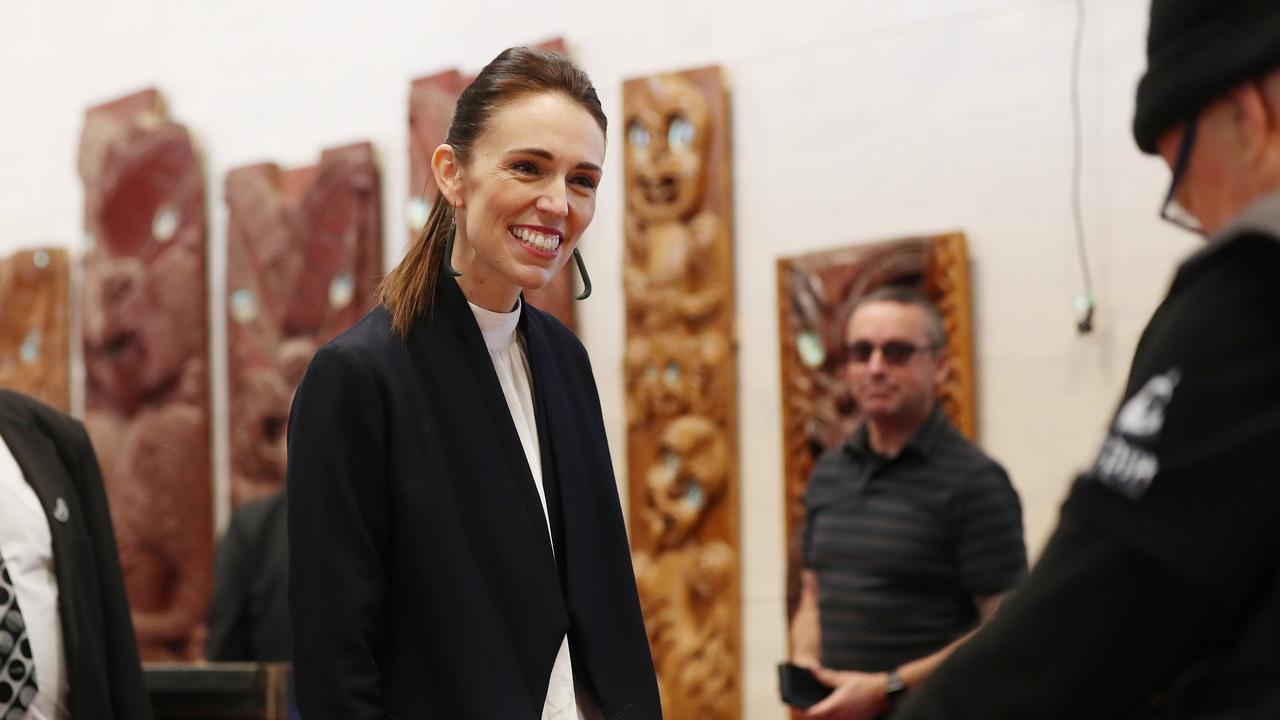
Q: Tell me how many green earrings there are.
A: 2